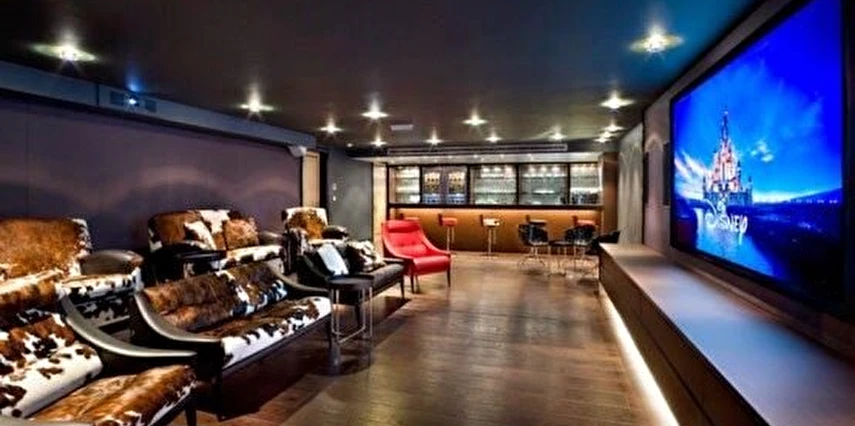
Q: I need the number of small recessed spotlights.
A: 14